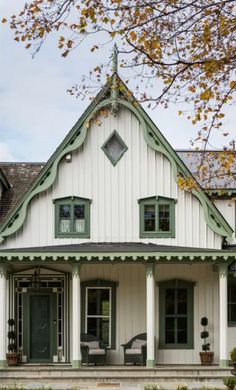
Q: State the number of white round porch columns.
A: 4